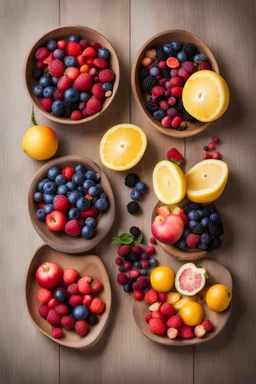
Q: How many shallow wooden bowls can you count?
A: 6